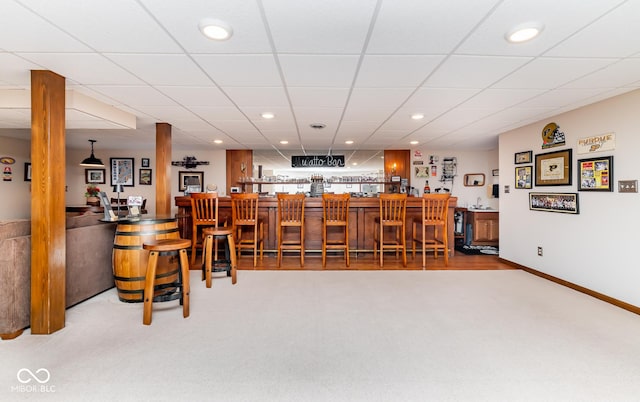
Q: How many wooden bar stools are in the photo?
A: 8